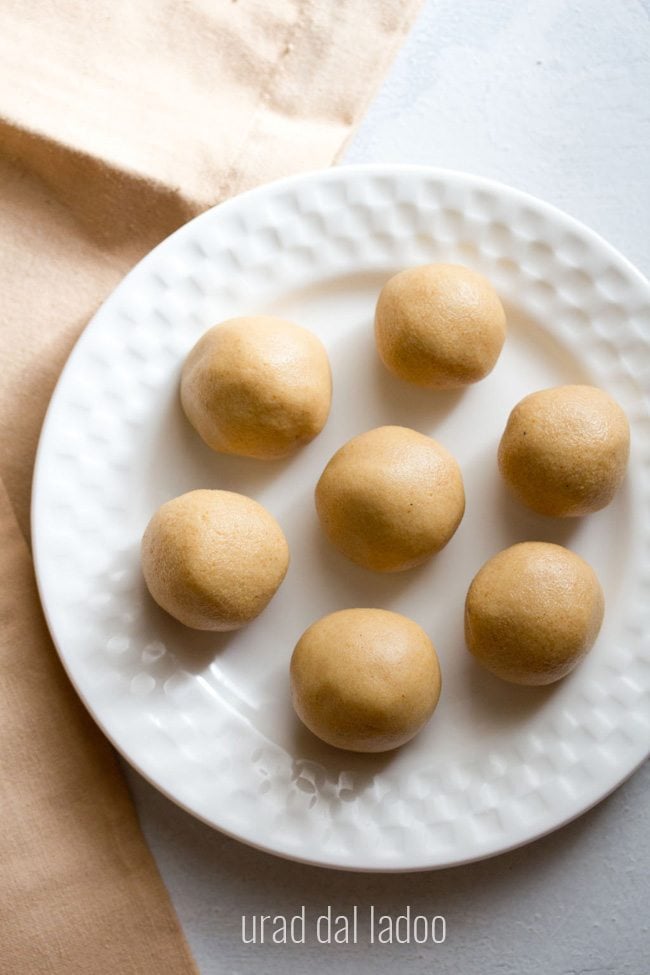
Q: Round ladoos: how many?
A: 7